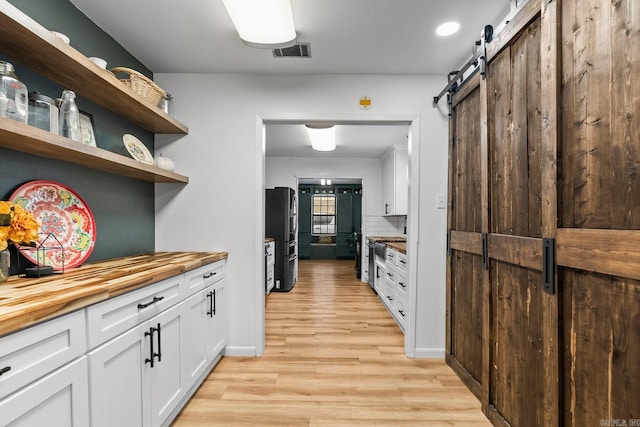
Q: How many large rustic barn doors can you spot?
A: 3